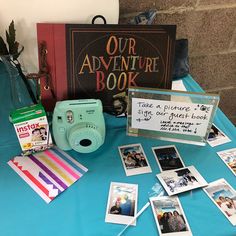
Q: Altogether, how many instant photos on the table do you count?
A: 8